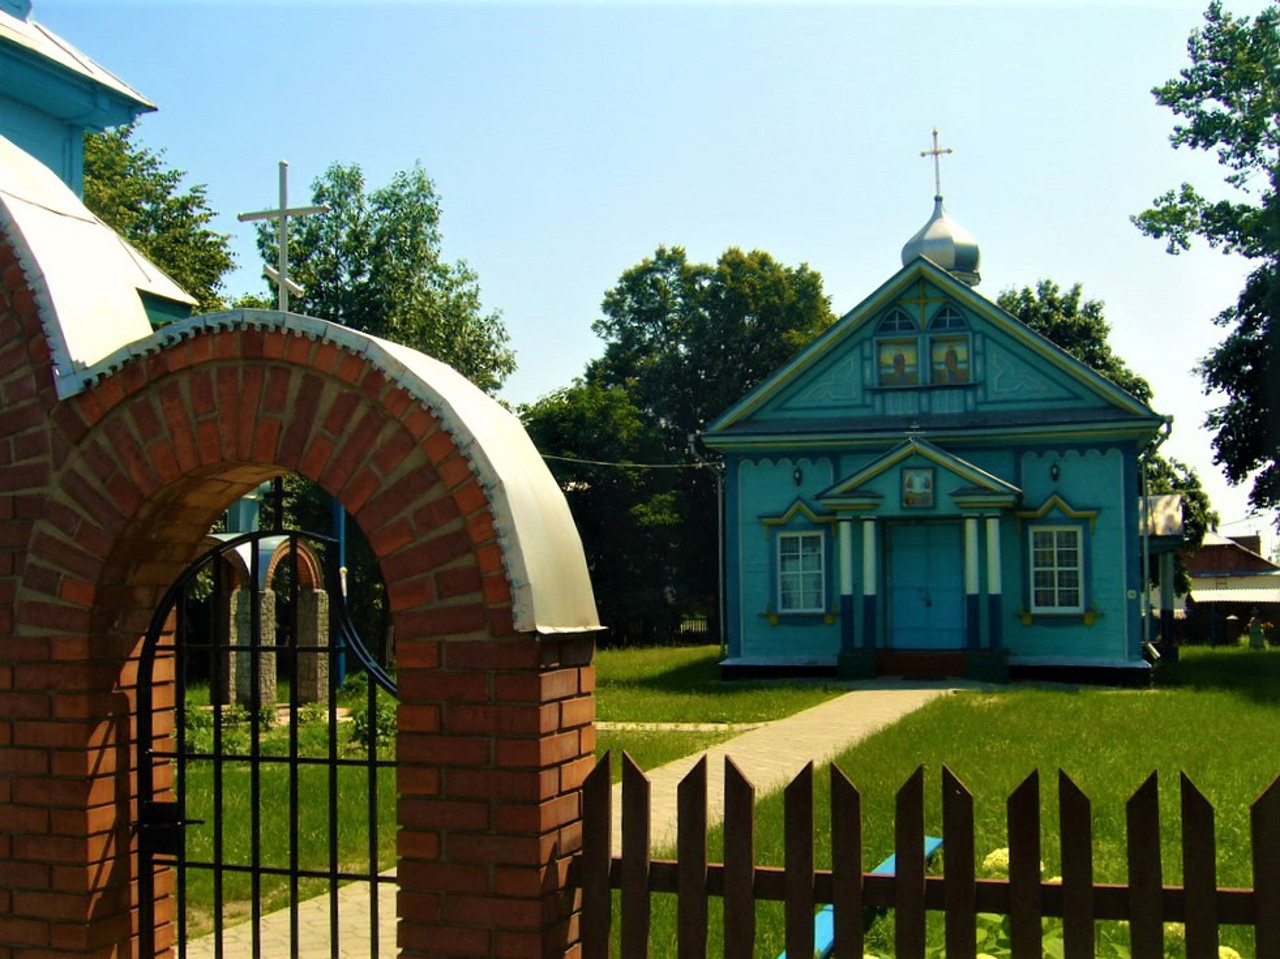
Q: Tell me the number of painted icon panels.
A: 3